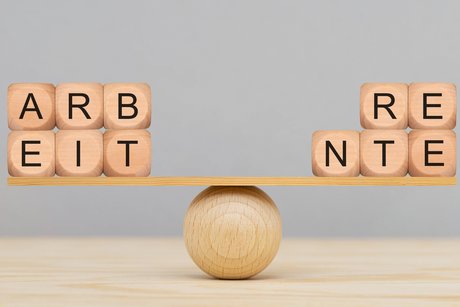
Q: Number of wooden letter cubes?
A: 11